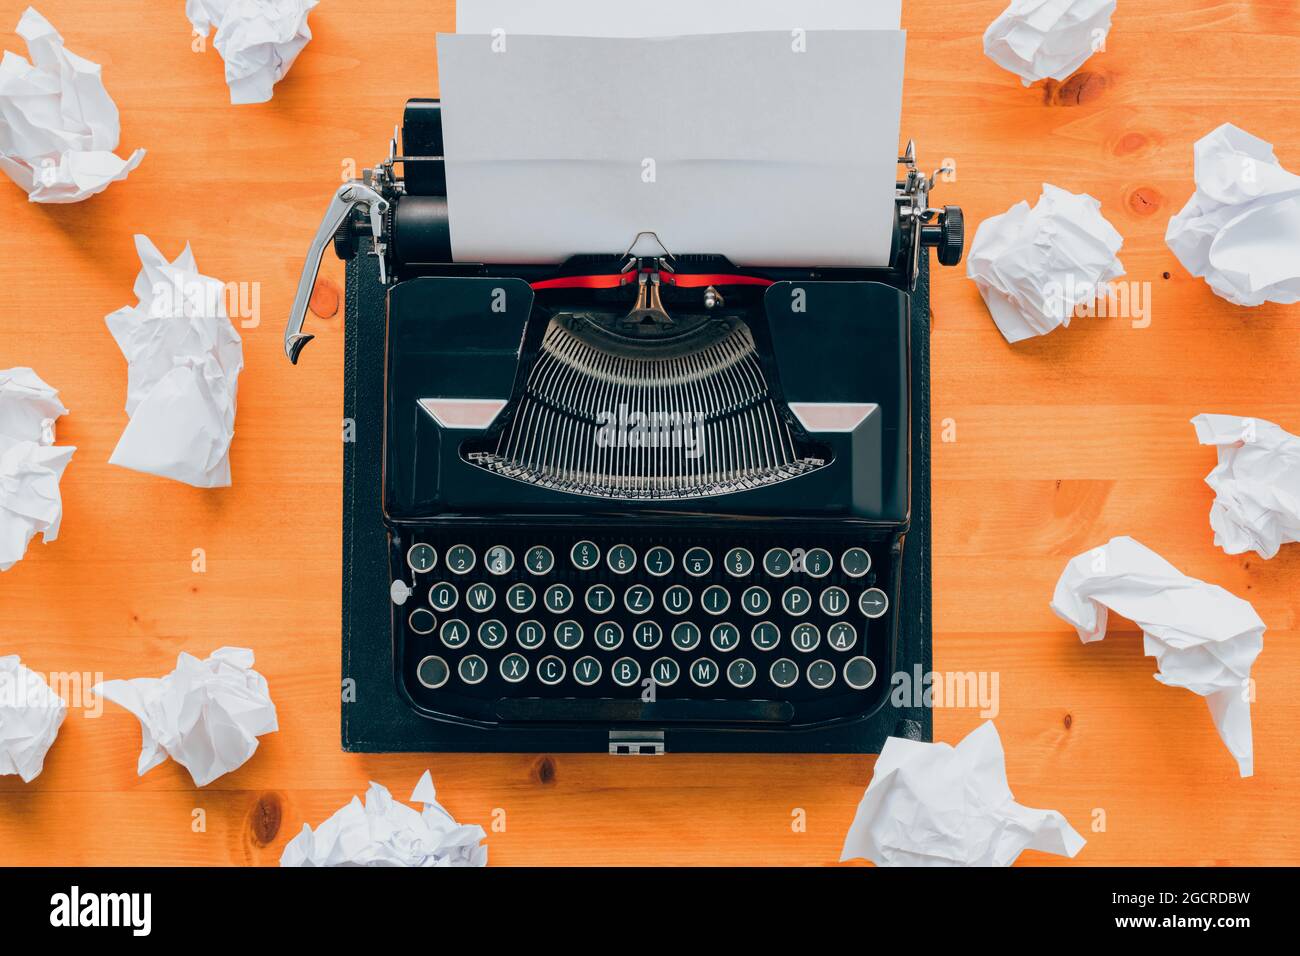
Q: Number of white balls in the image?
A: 13